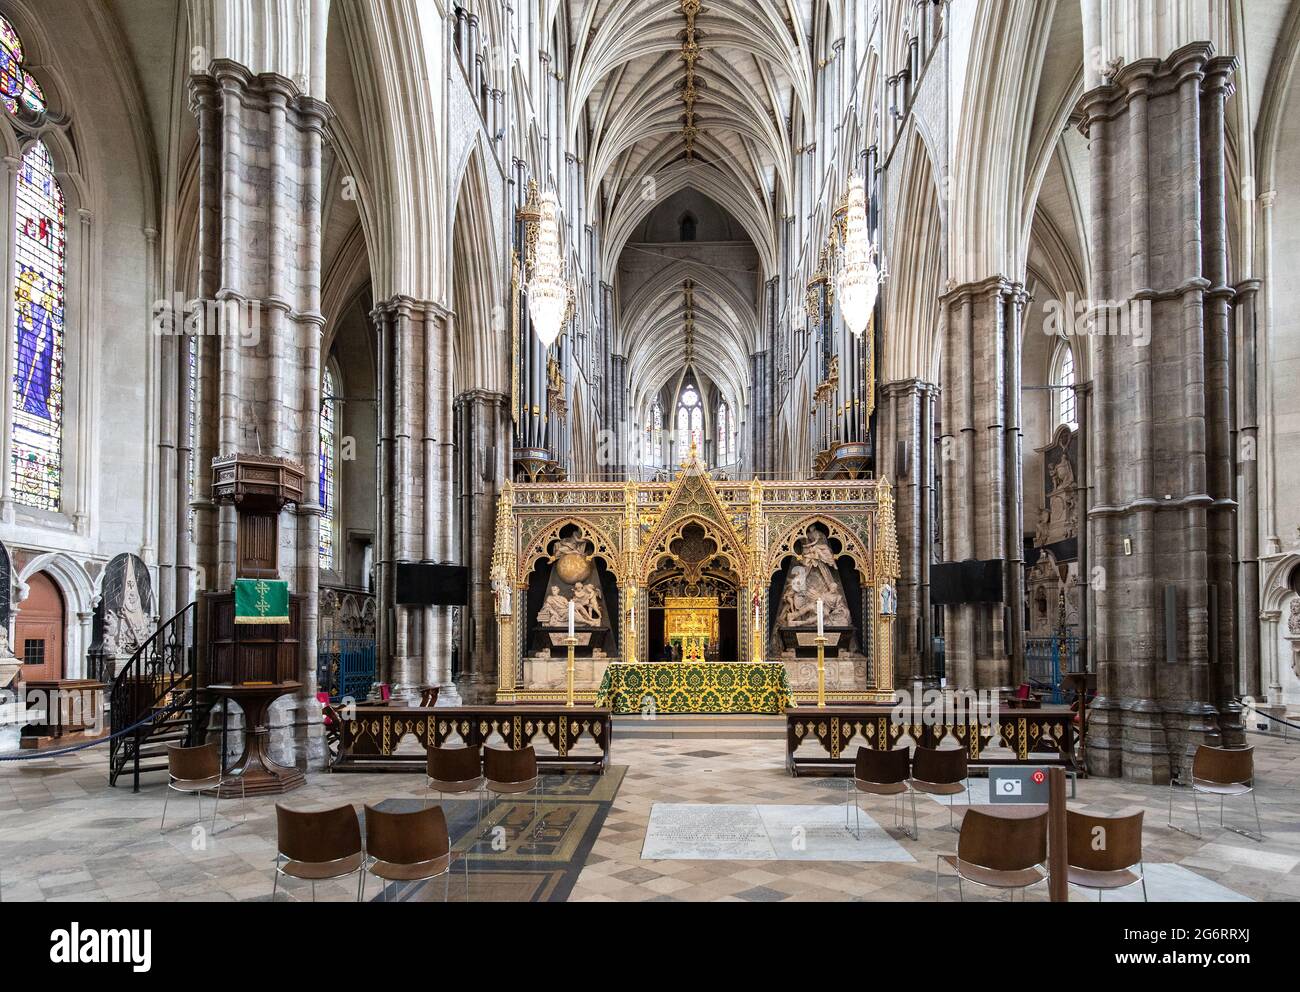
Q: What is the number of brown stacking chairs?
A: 10